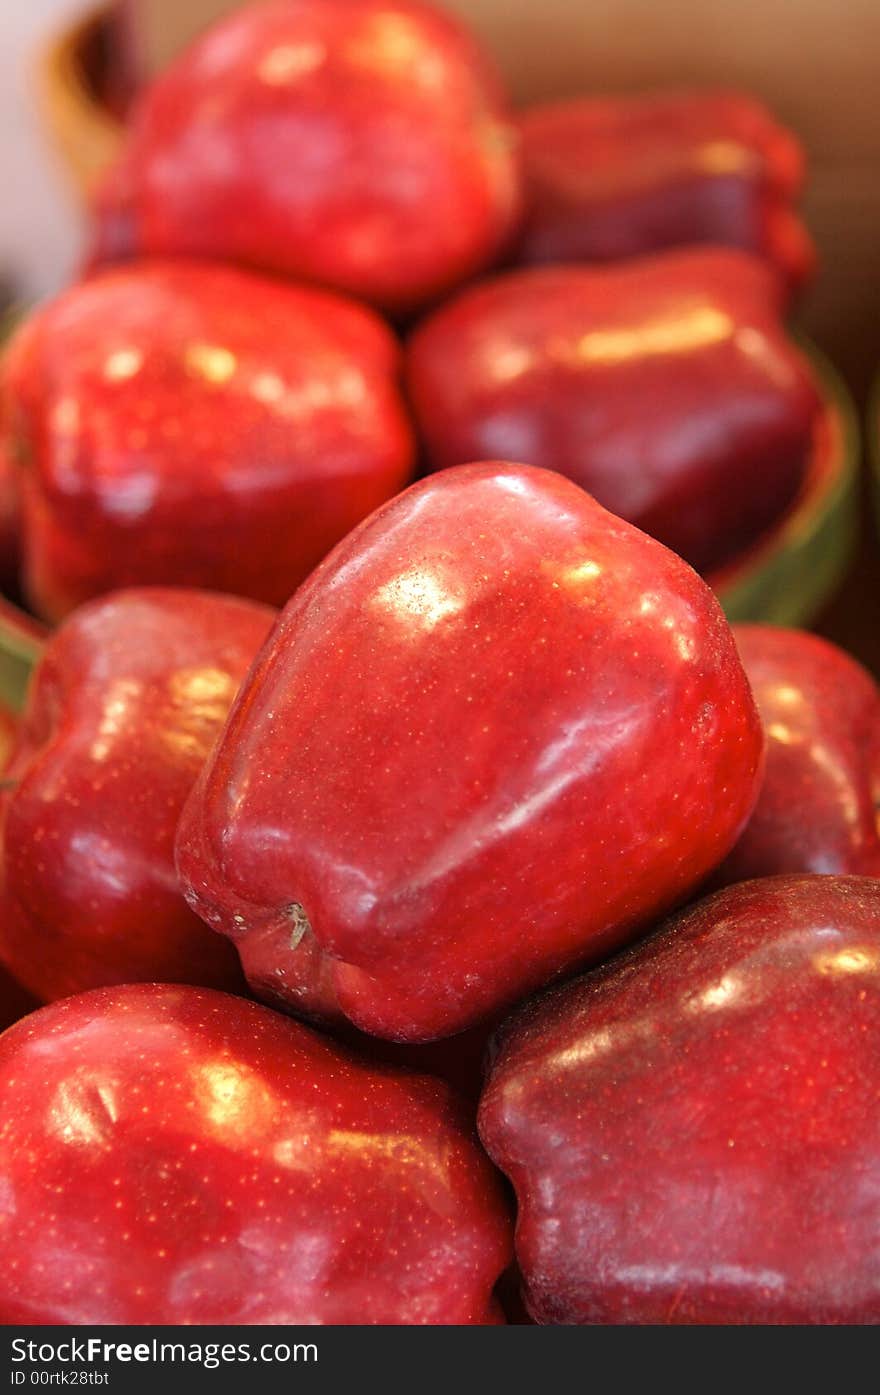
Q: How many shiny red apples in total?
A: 9